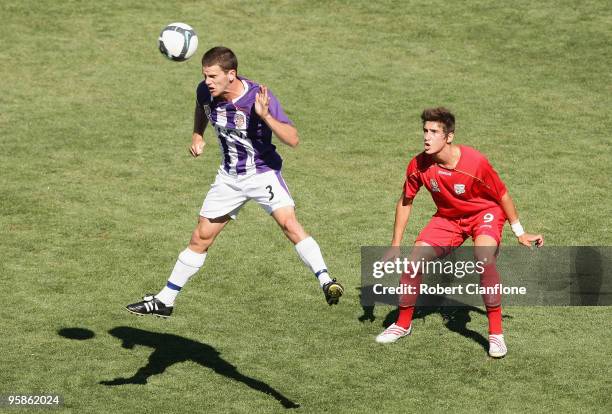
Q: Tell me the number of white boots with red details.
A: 2